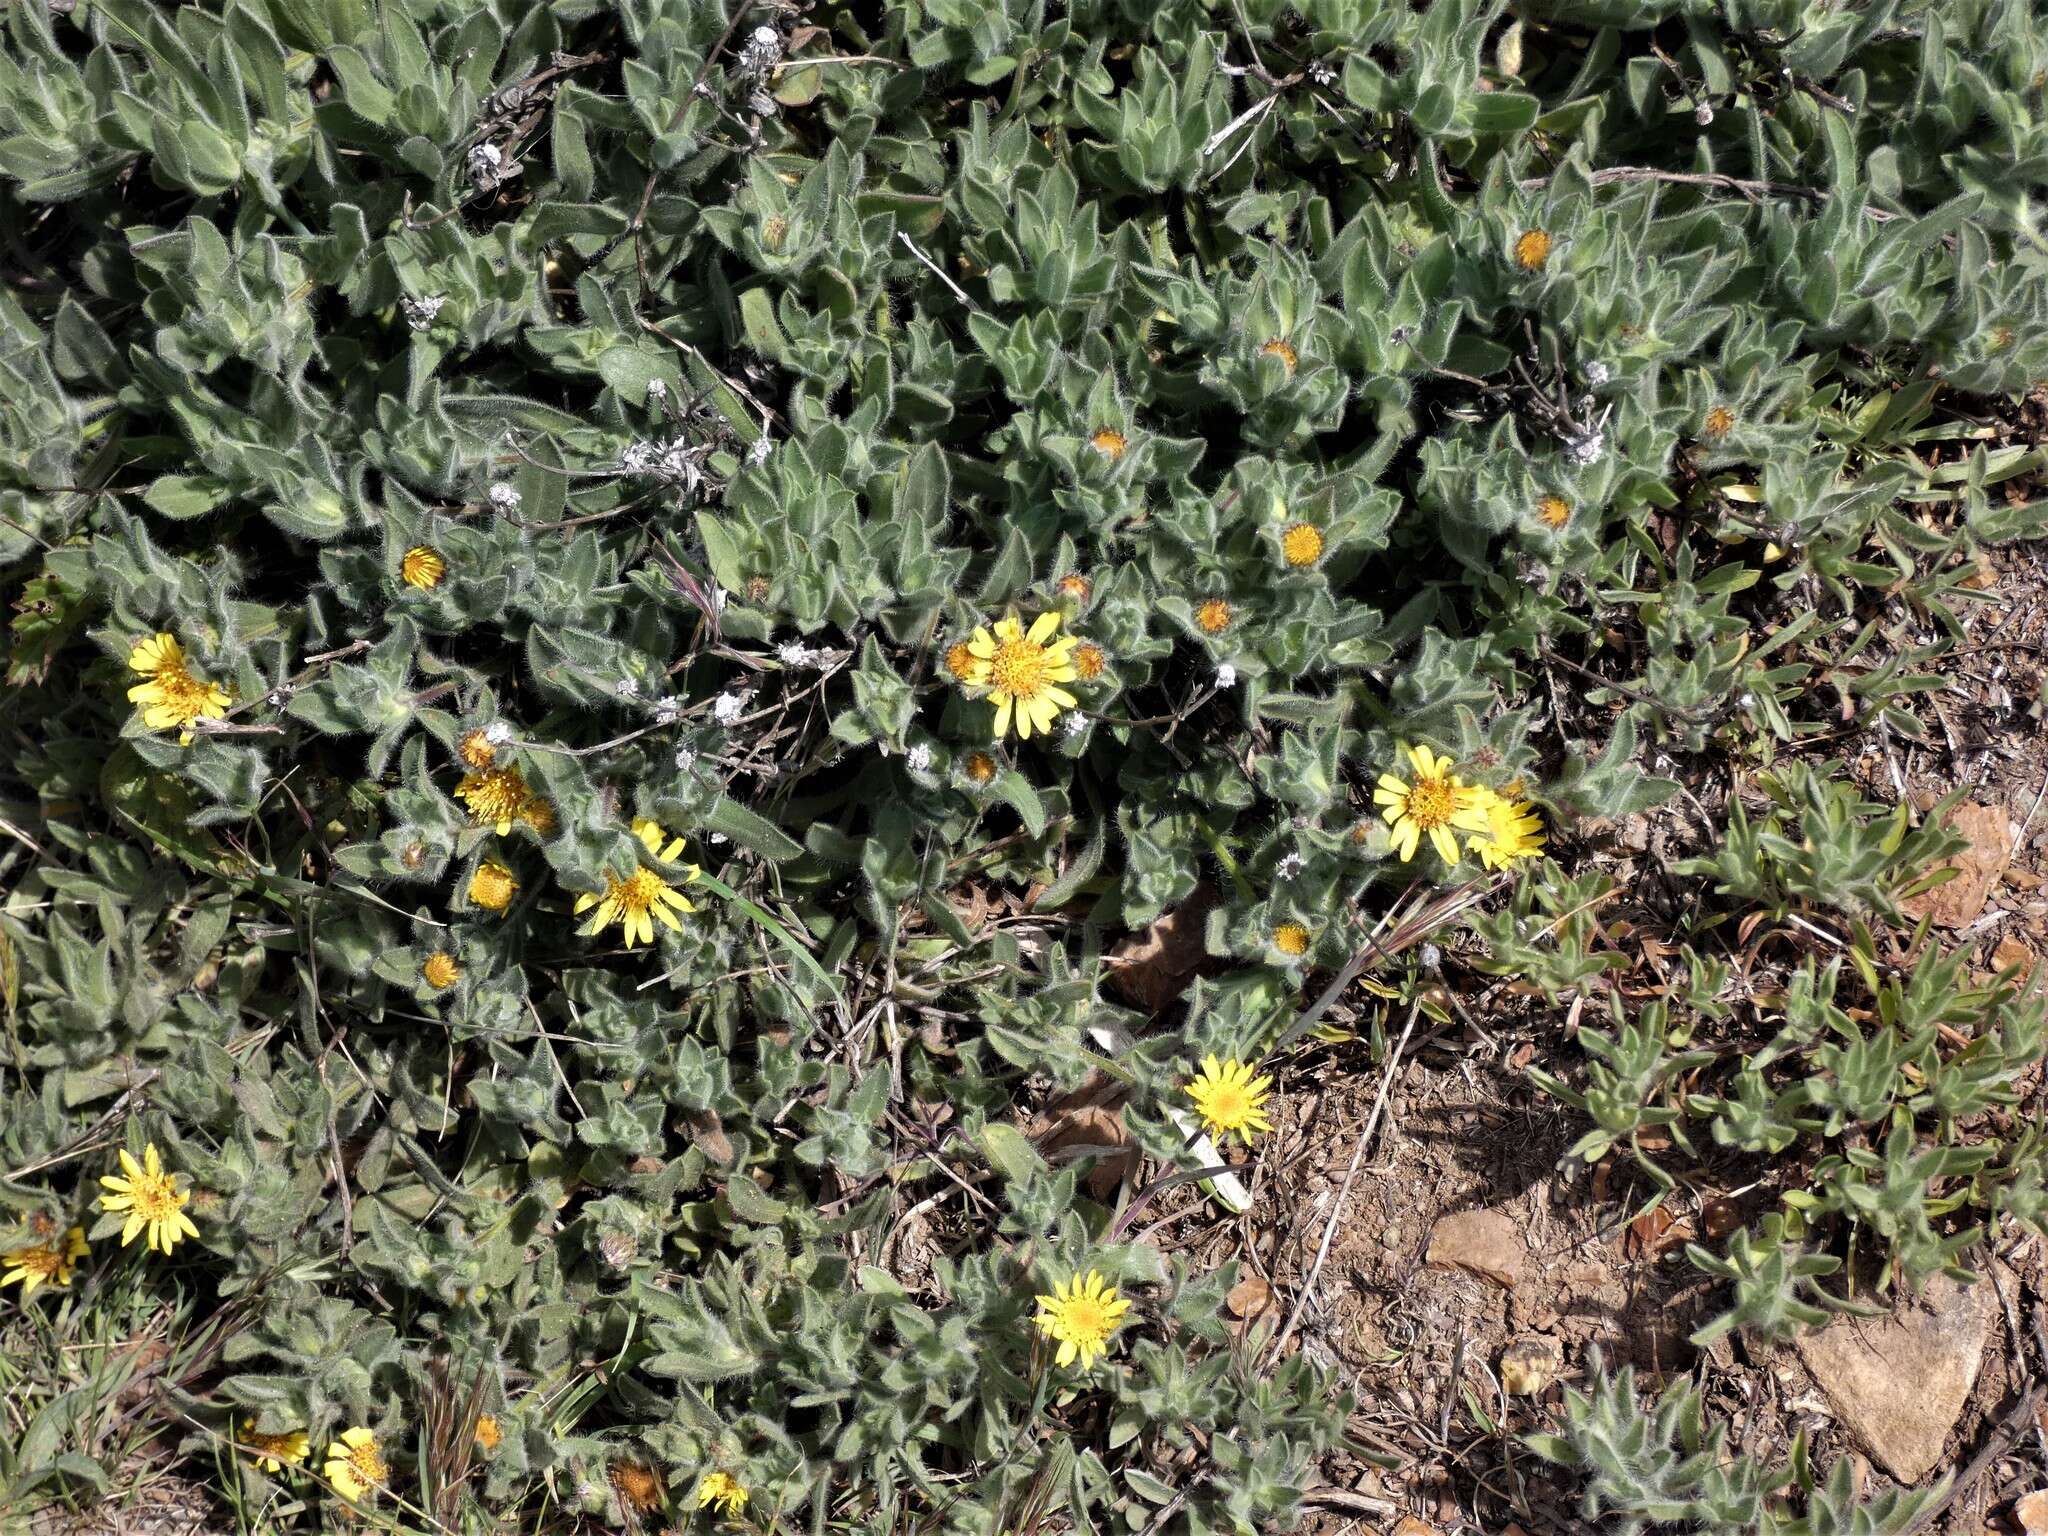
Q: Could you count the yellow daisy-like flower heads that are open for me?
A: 13